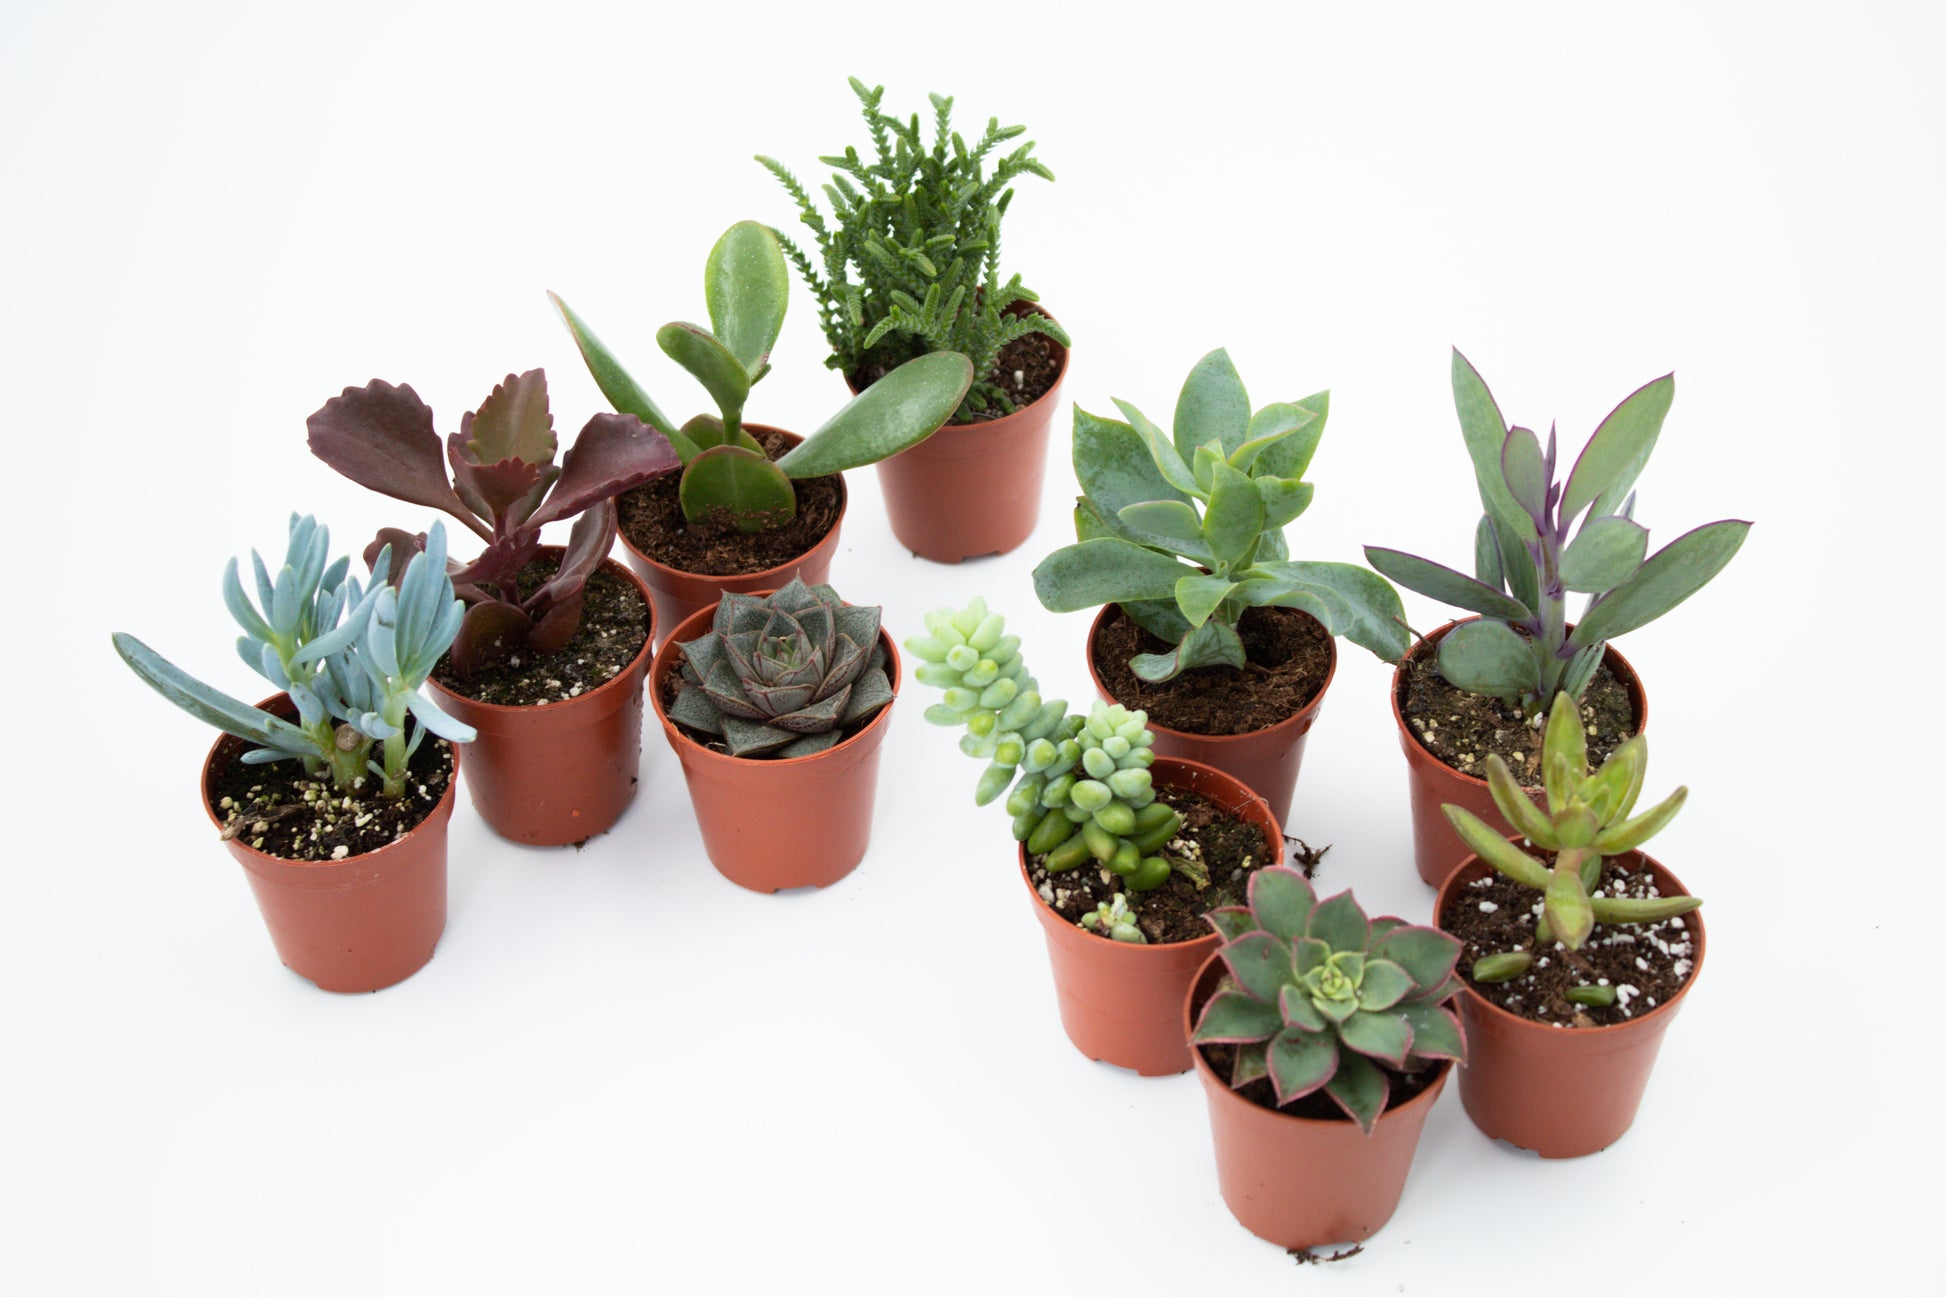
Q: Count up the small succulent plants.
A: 10